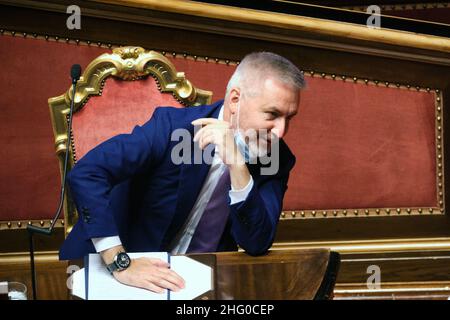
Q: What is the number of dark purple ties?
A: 1